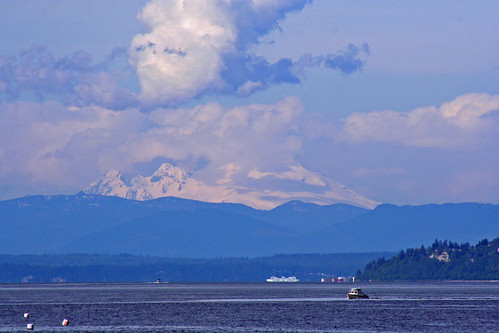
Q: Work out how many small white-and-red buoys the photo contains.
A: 3